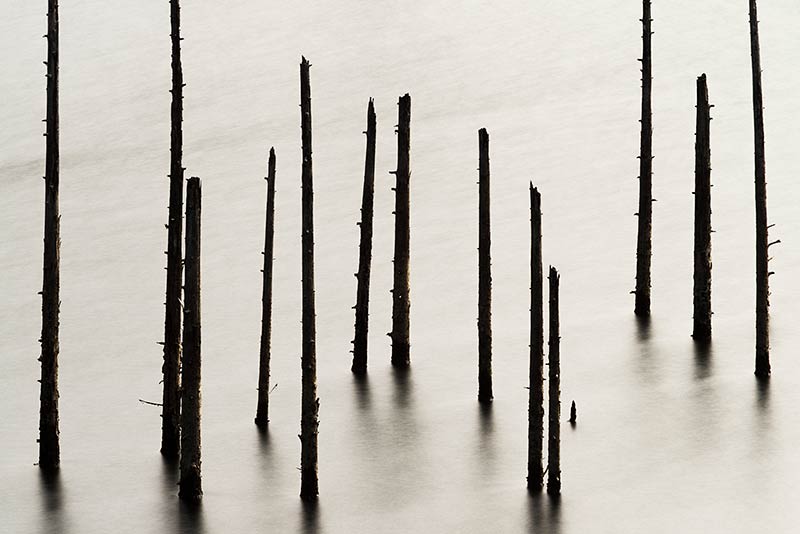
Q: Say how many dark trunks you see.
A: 14